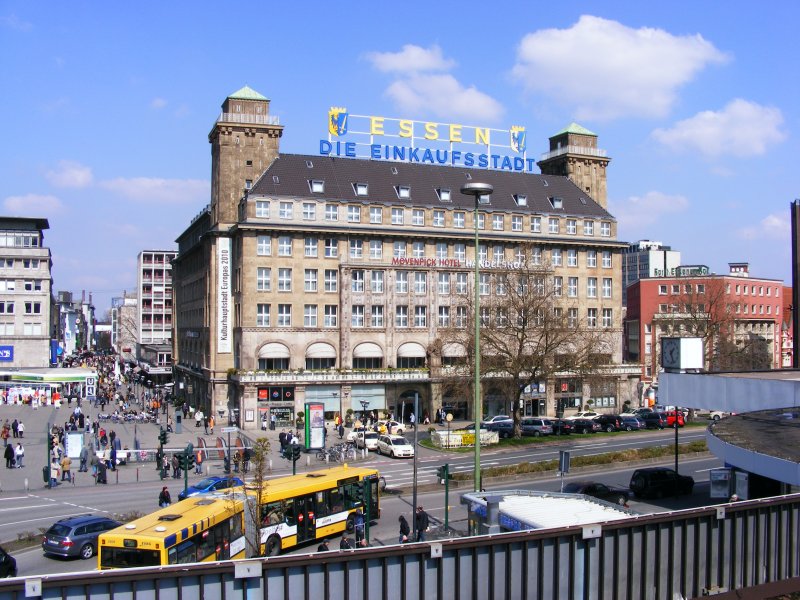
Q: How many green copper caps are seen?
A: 2